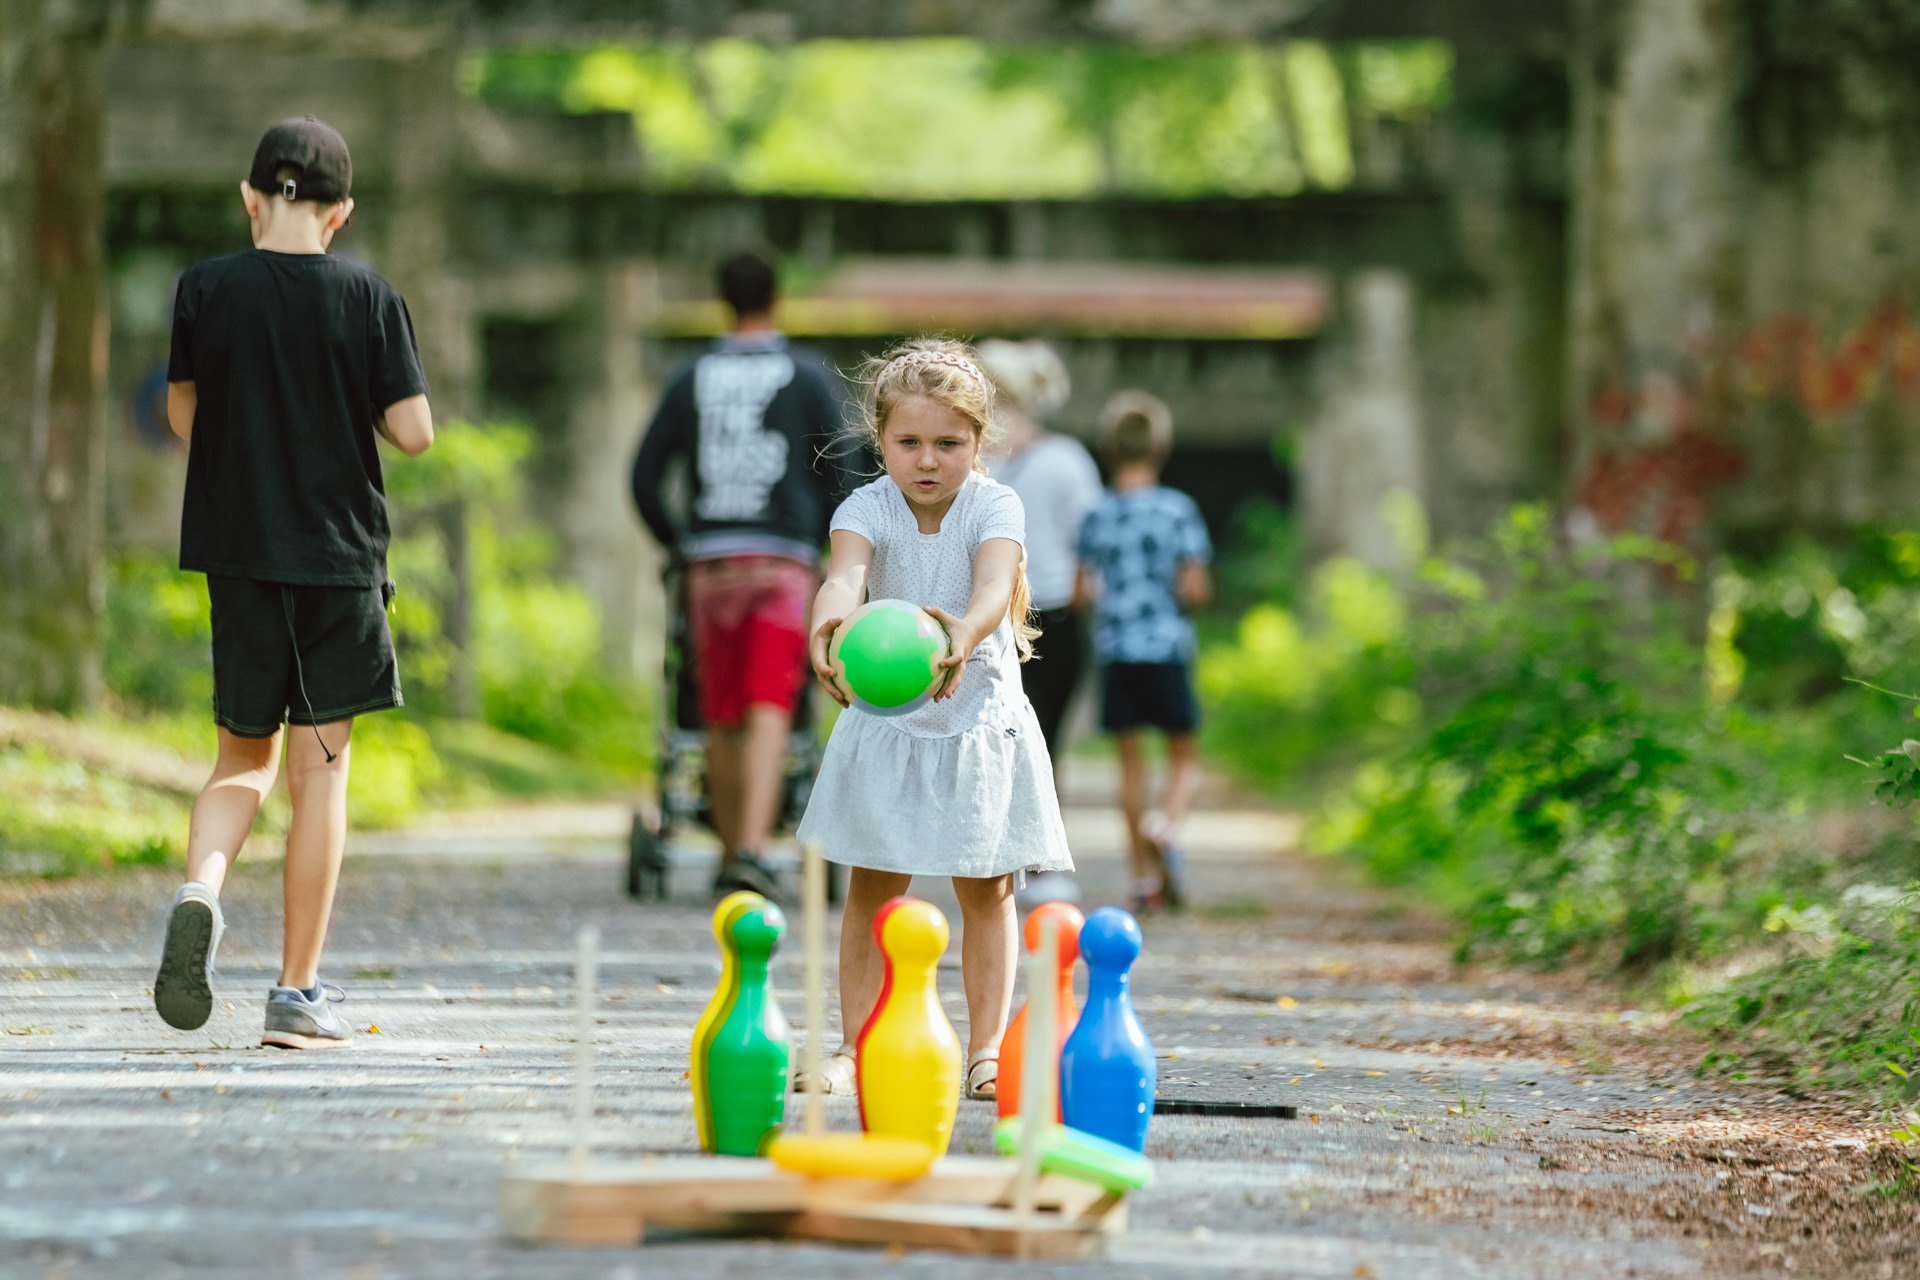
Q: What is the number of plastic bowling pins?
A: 6